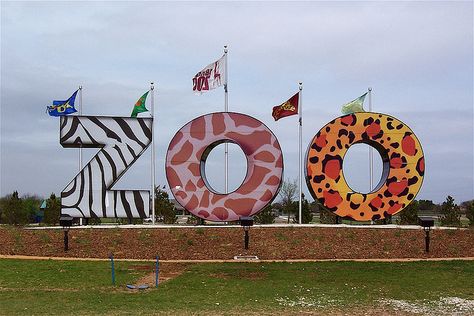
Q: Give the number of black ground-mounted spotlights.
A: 3